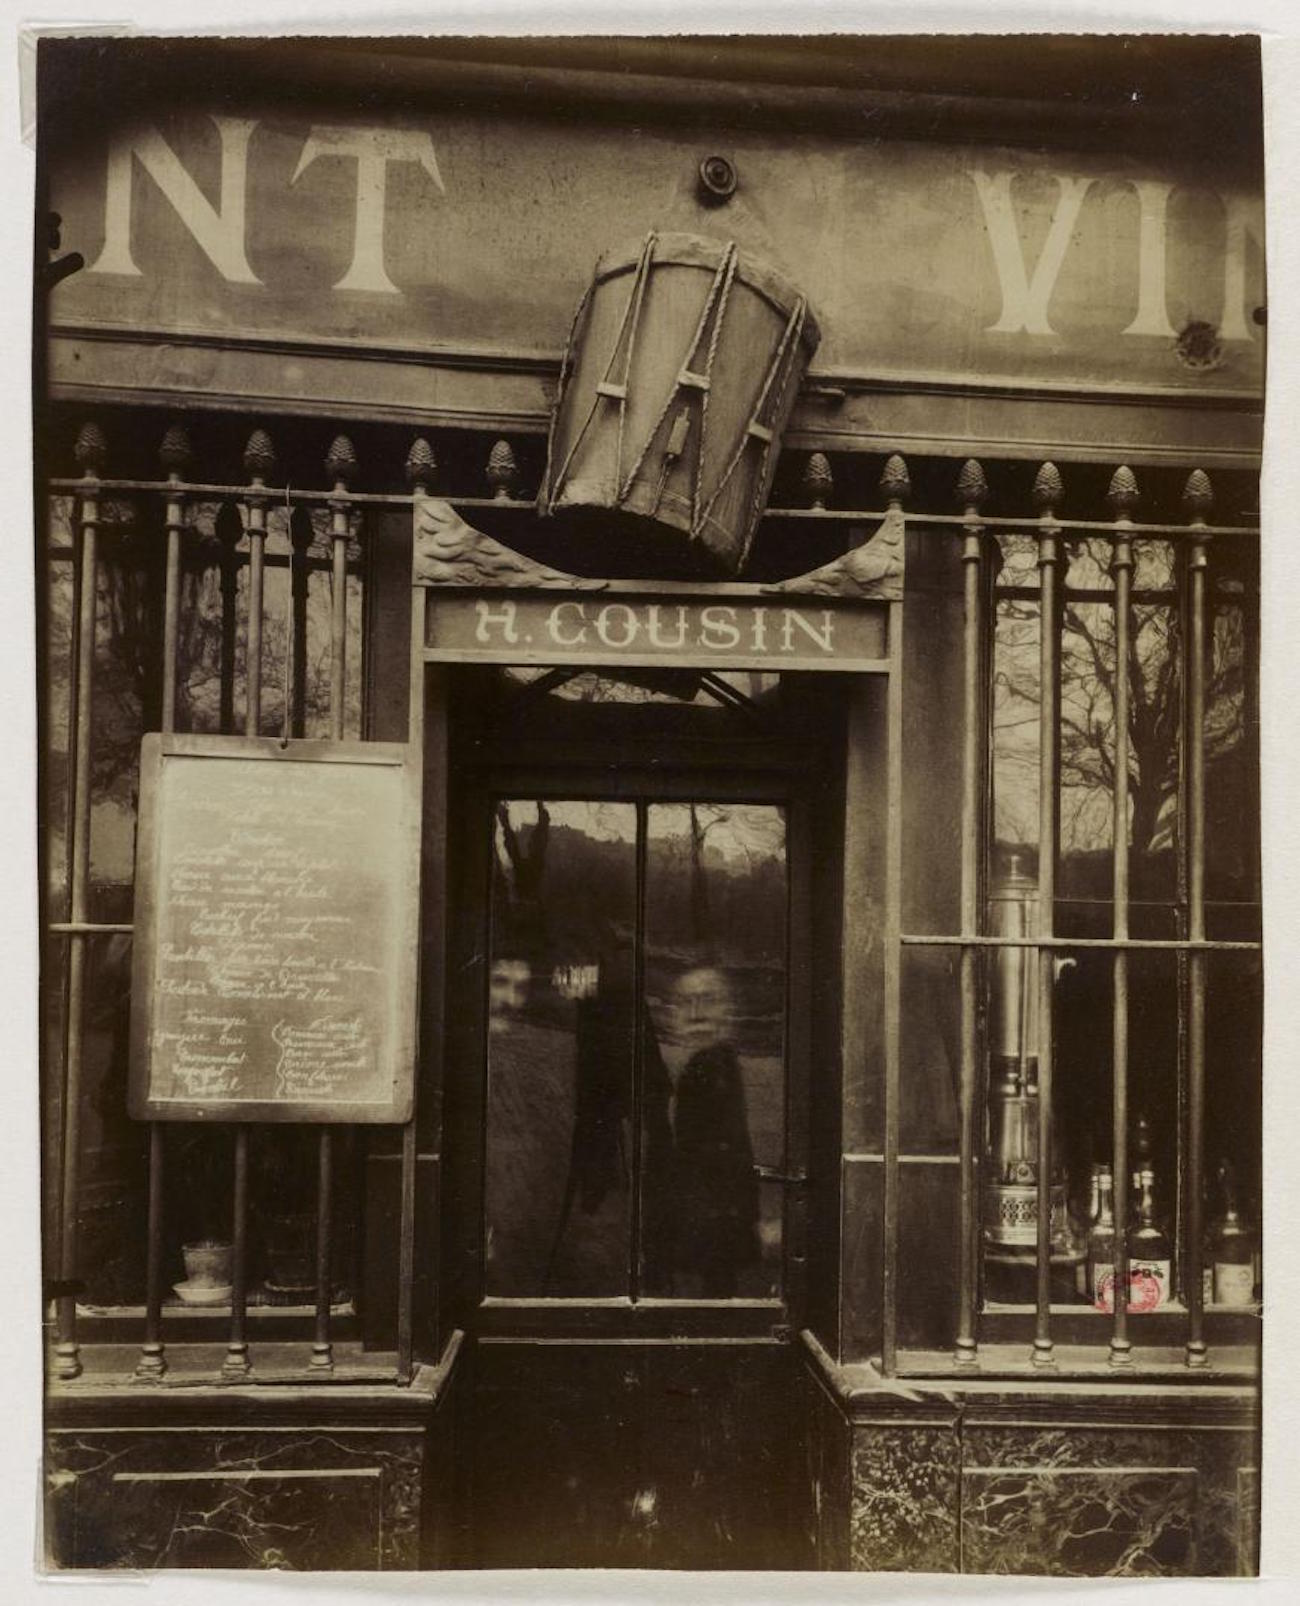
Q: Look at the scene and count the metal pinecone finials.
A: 12